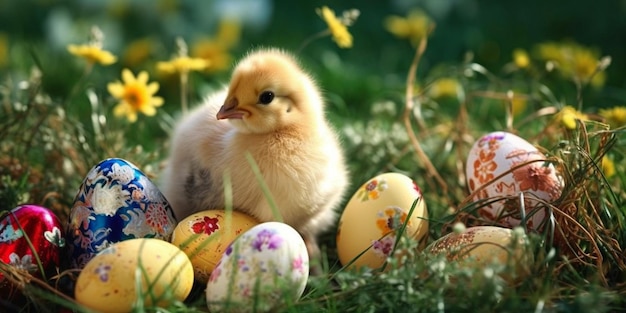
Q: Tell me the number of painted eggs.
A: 8